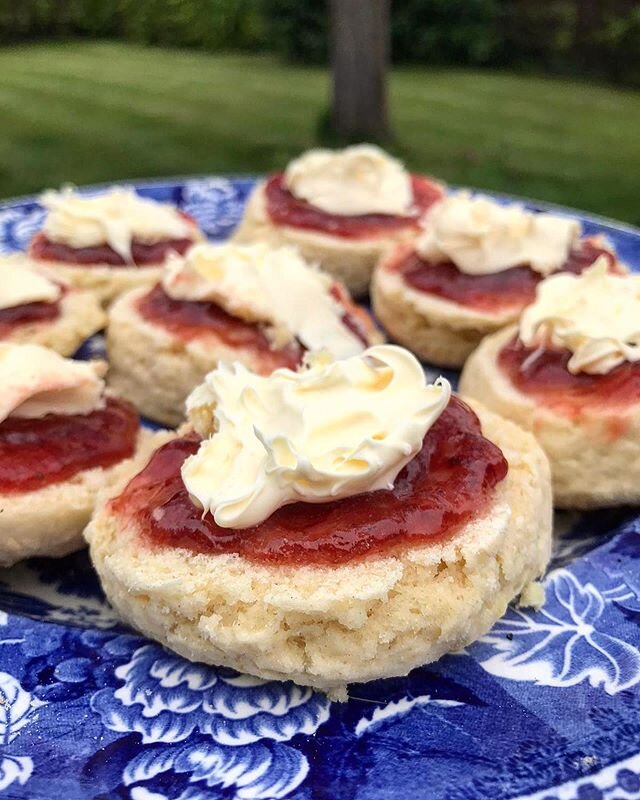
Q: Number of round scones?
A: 8